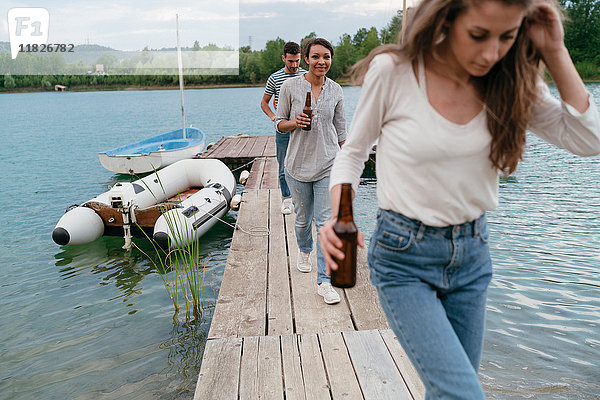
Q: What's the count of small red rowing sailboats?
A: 0